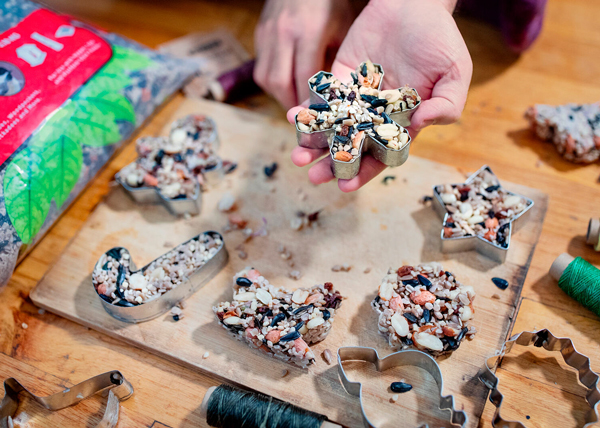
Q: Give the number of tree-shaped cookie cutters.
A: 0